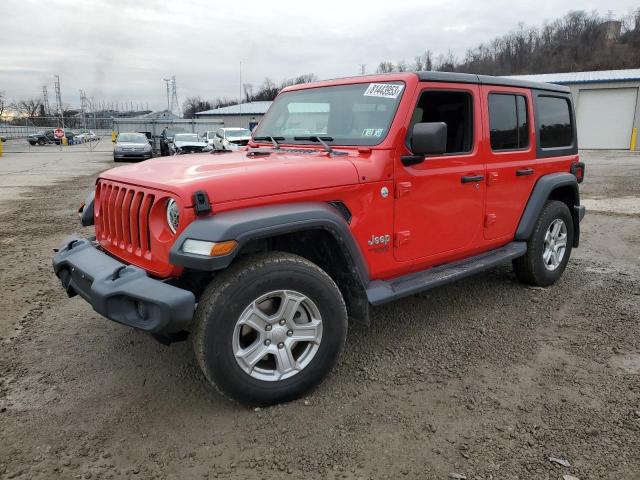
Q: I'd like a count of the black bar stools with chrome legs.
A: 0